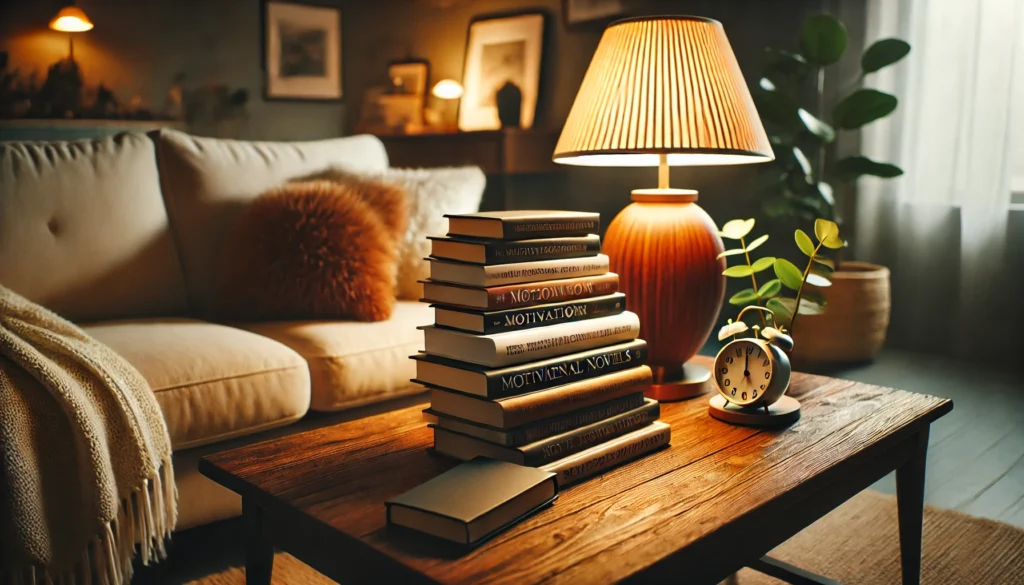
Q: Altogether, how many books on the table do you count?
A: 12